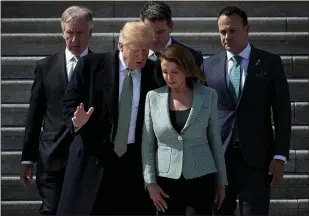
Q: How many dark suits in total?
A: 4